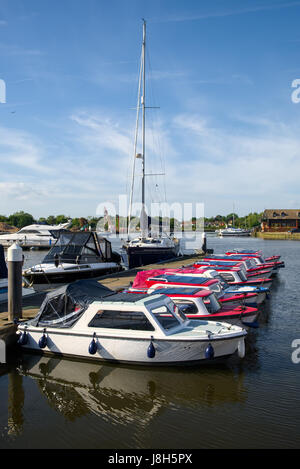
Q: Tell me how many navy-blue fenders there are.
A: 5